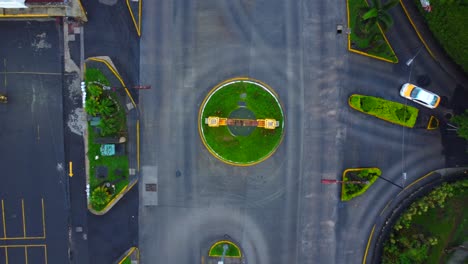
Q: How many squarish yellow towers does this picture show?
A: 2